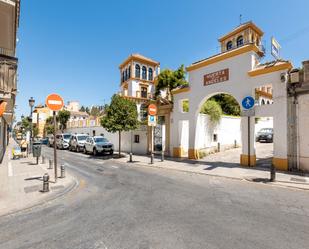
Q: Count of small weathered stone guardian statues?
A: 0